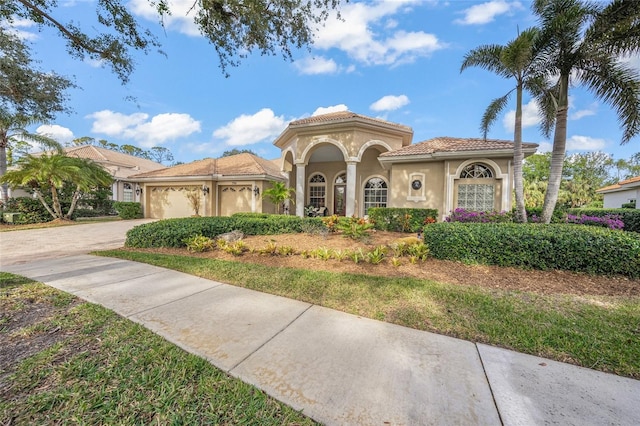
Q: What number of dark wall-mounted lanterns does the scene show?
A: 3